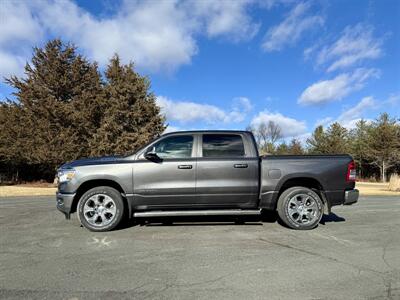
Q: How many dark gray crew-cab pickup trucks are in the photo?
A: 1